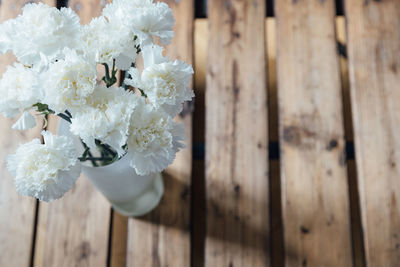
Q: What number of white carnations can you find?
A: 9